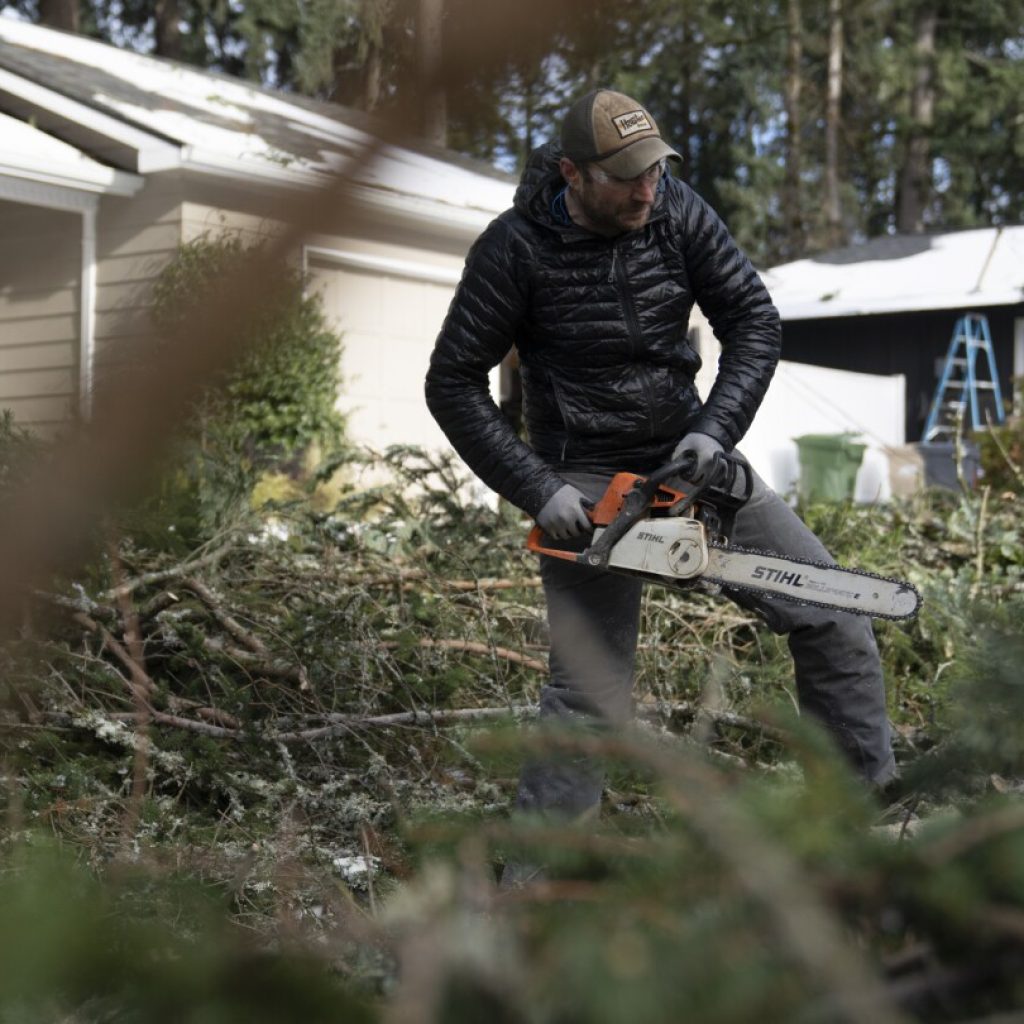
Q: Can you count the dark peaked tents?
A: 0